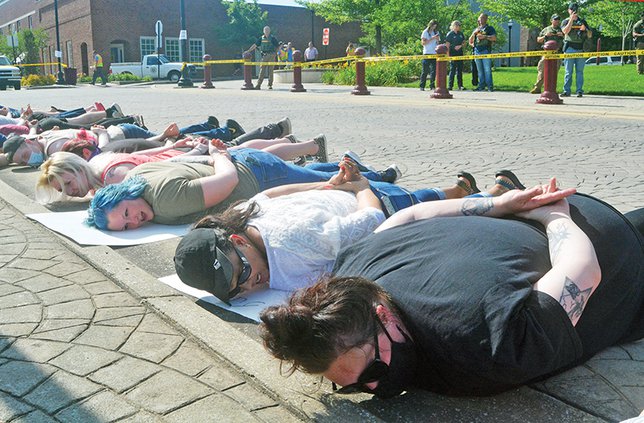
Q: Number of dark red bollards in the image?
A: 6